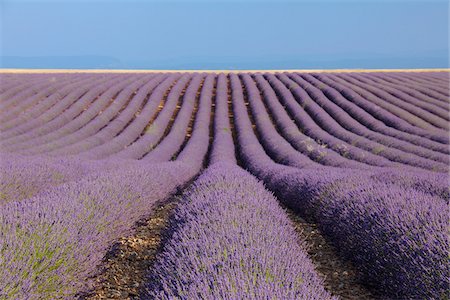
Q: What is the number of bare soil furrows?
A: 2